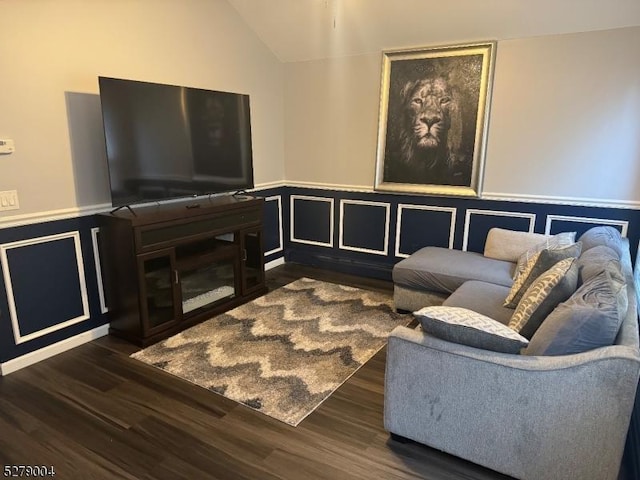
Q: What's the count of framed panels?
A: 8